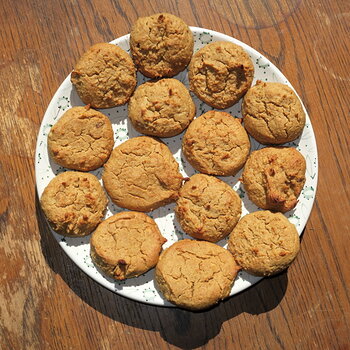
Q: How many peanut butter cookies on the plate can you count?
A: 14